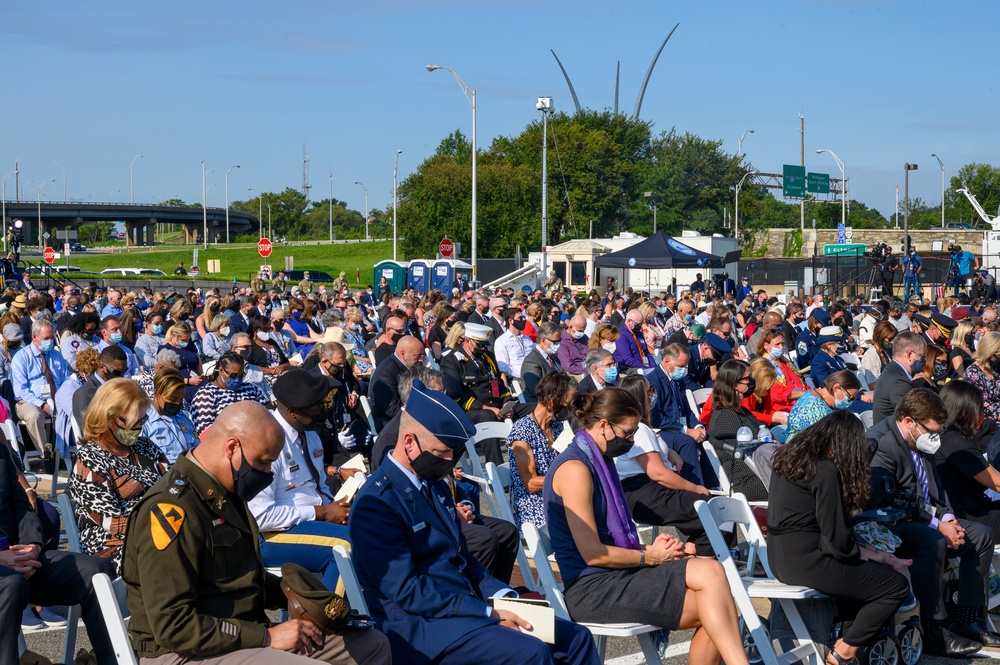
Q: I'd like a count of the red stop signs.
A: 3